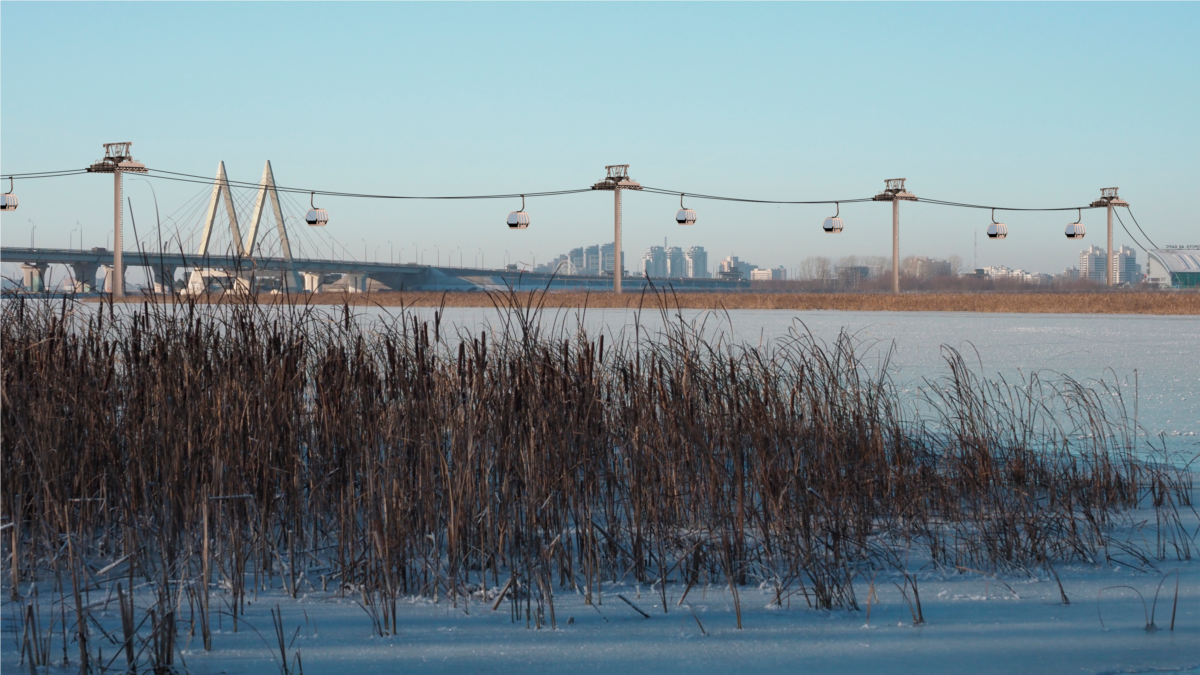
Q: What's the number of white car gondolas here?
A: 7